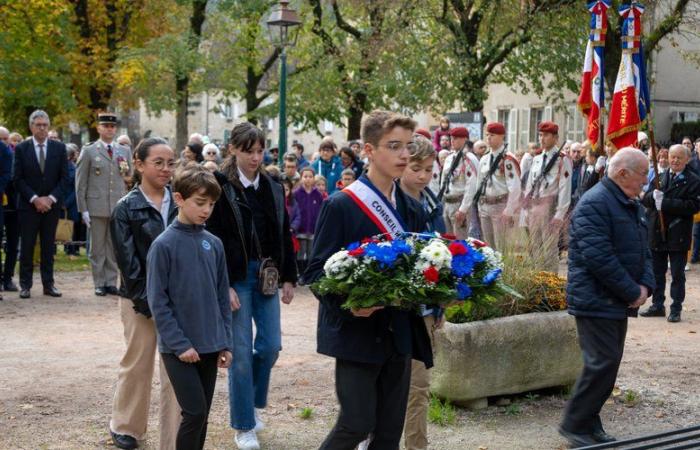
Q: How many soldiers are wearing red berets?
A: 4